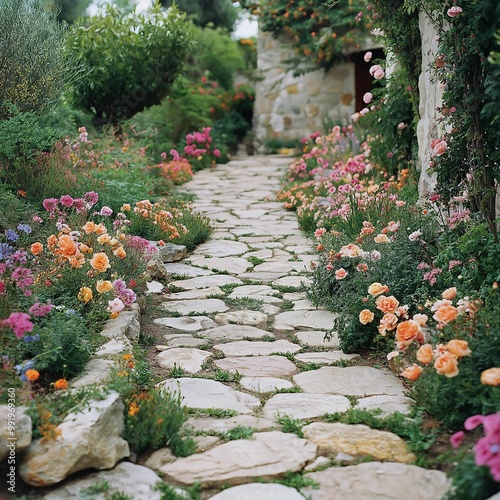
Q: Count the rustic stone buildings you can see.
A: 1